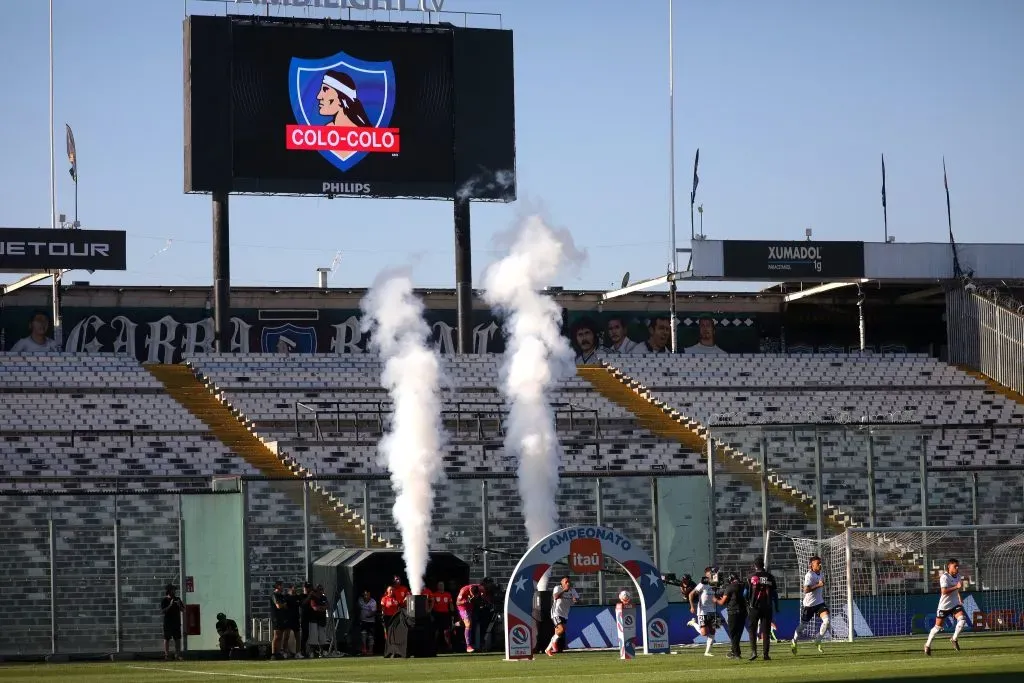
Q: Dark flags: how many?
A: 4